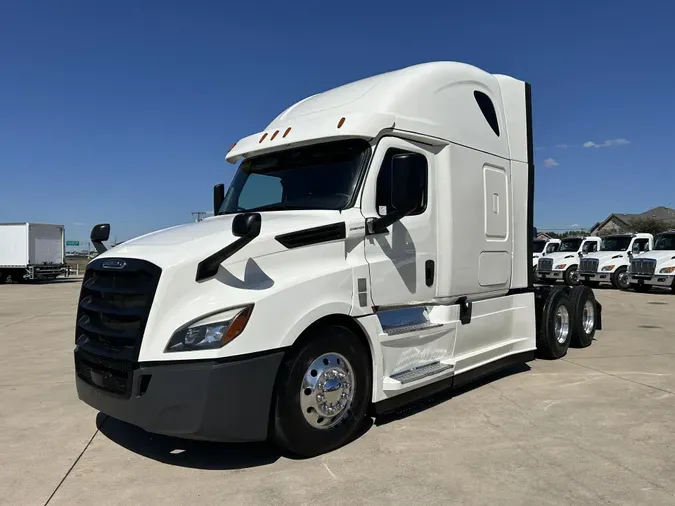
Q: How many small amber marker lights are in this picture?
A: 5